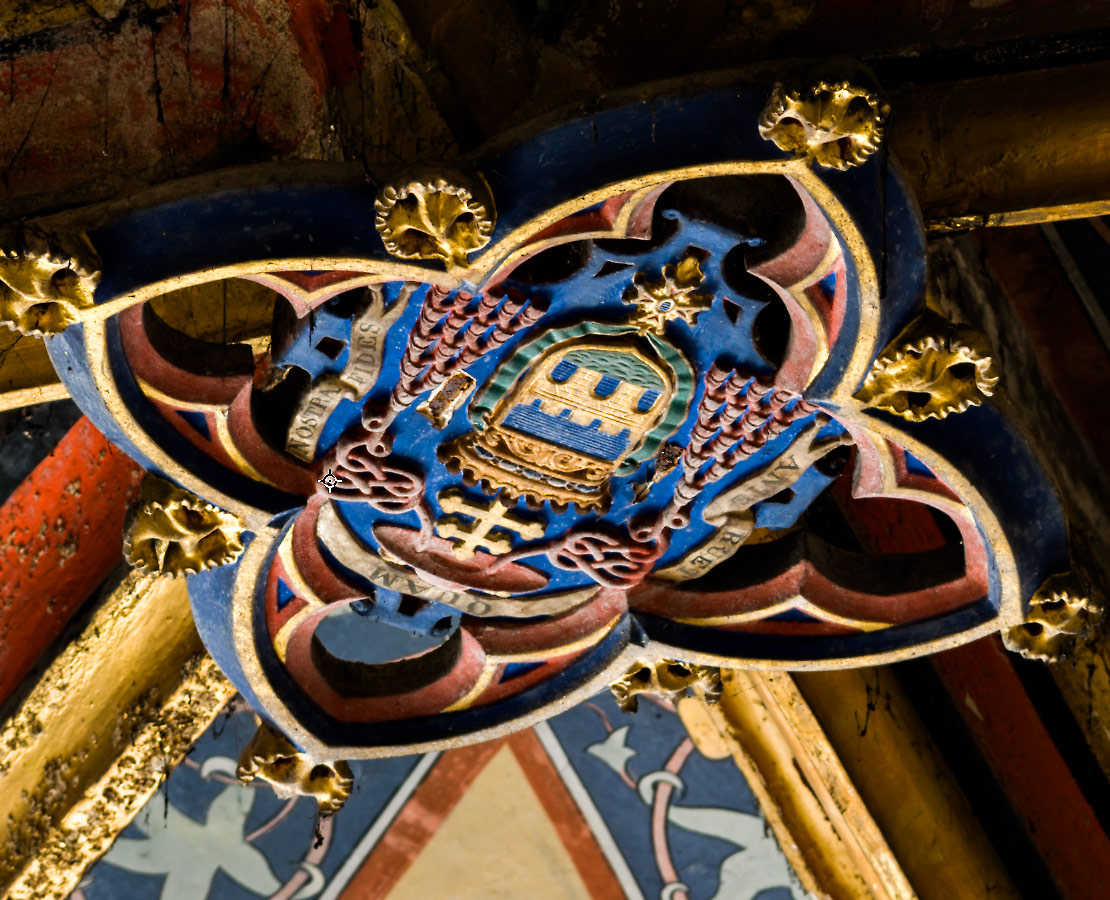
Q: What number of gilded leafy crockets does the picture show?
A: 8